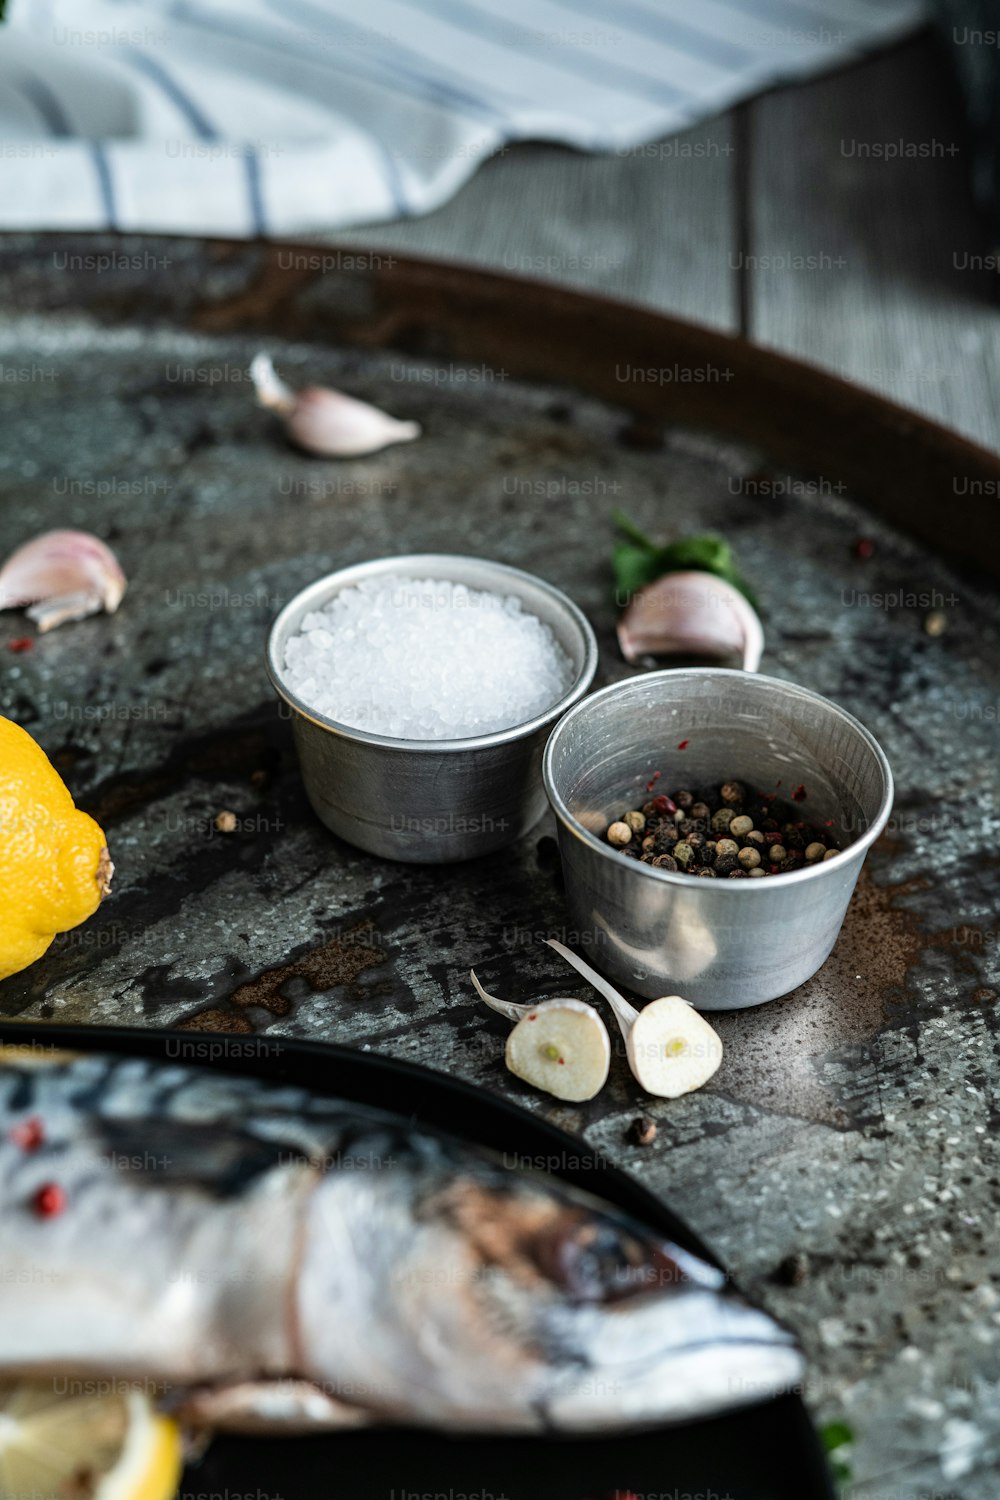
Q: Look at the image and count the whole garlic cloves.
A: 3